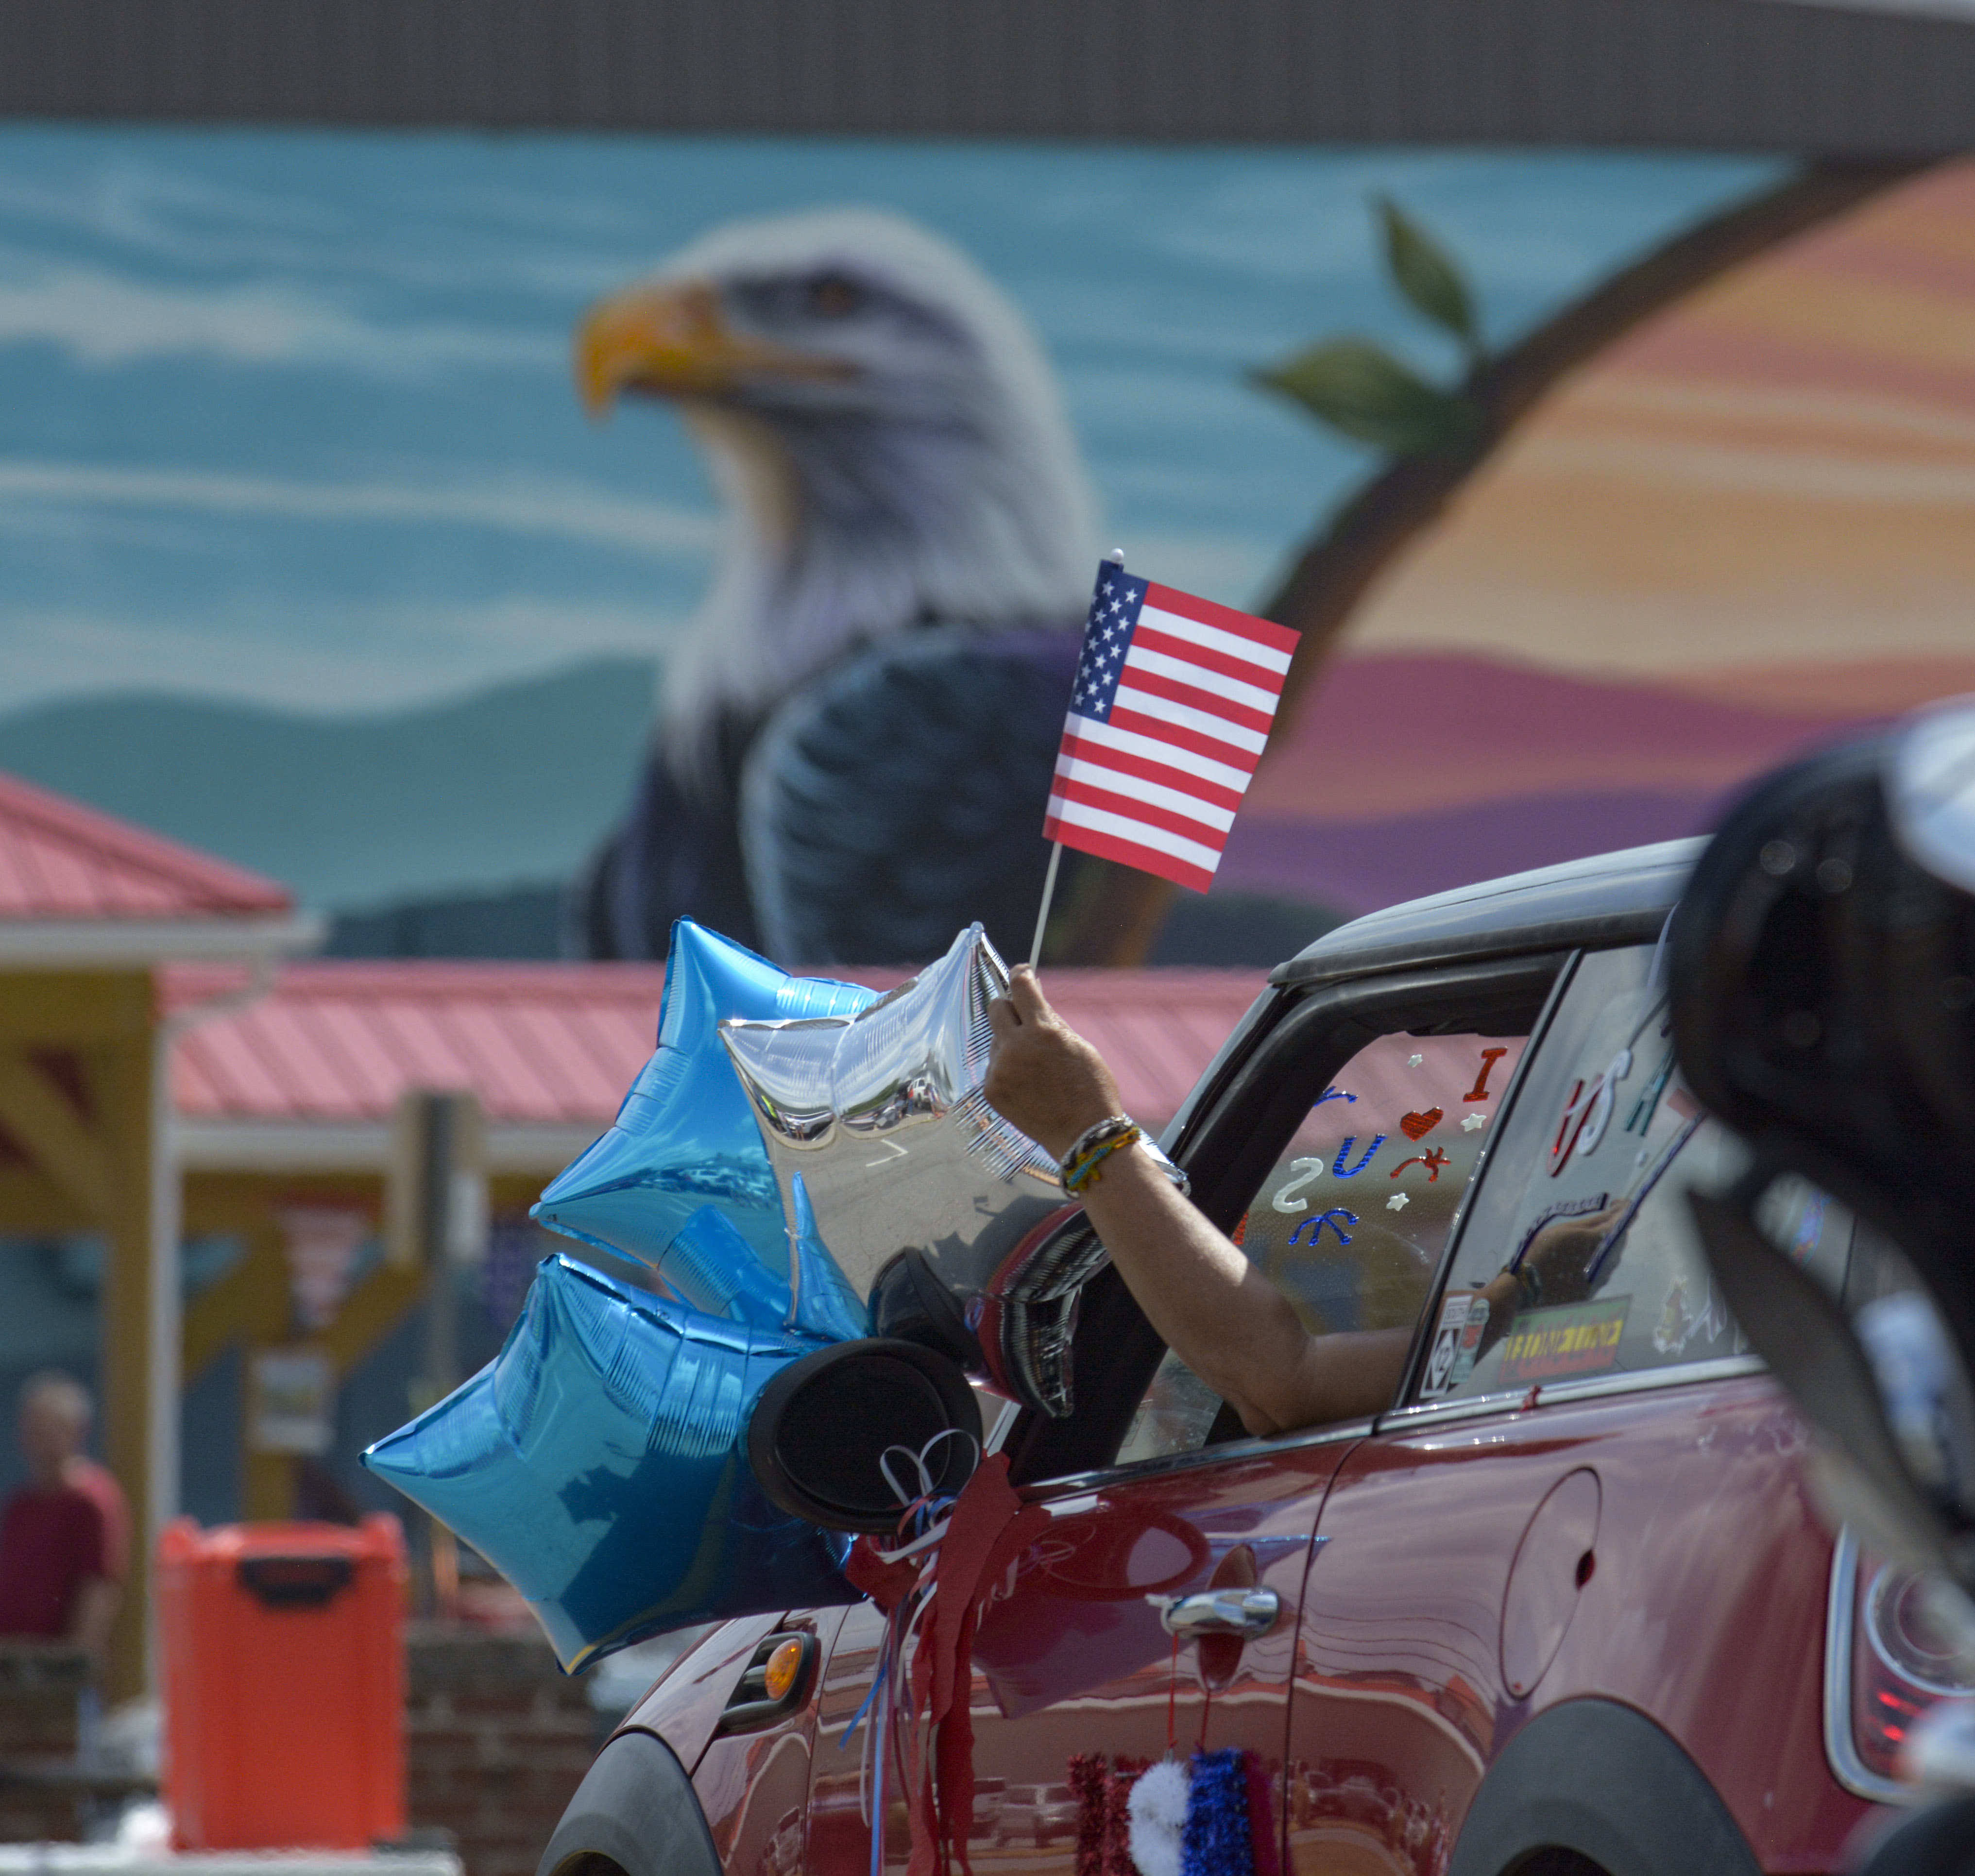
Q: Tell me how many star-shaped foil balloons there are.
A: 3